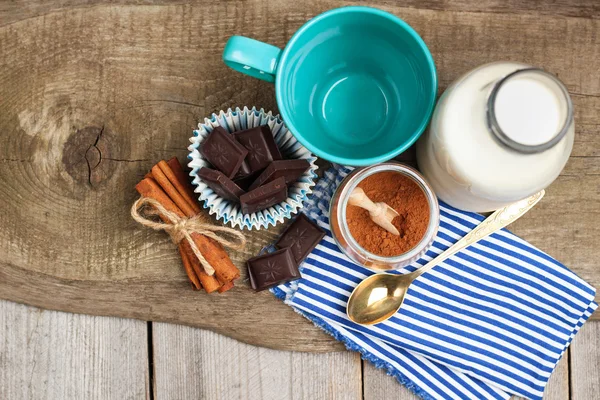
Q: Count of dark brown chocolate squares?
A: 7